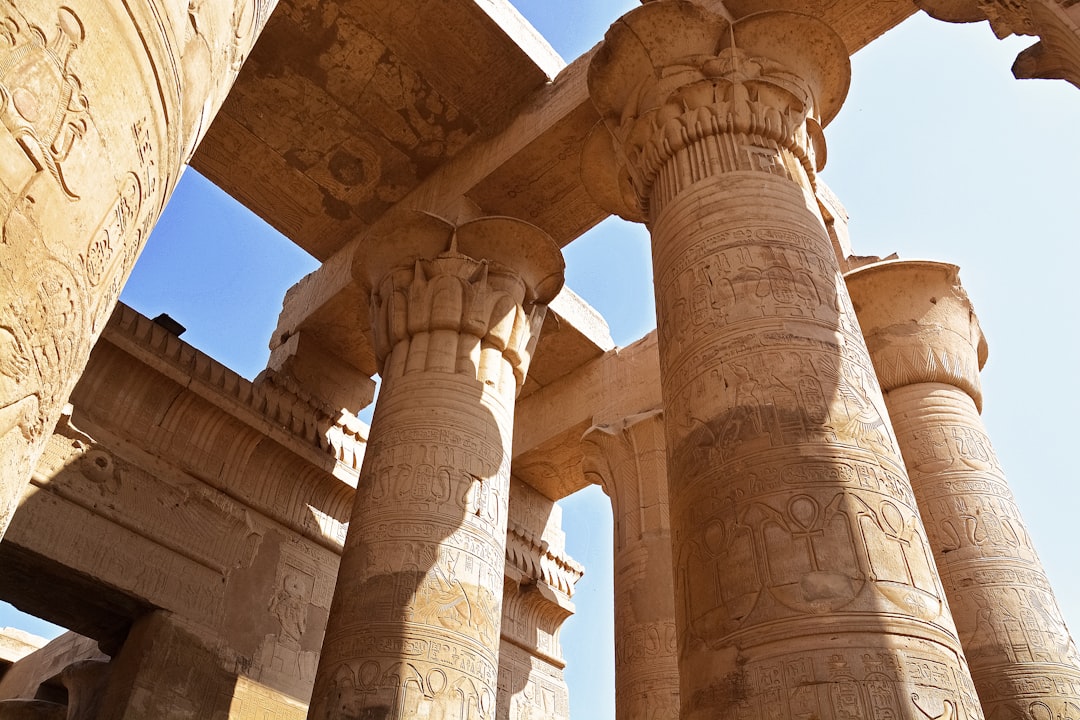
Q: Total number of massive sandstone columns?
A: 5